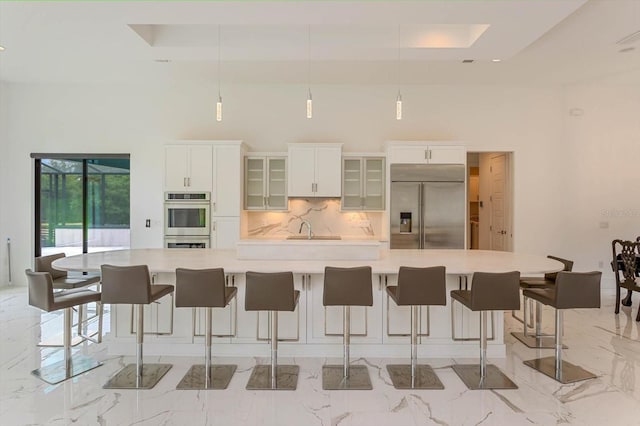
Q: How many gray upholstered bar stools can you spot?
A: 10